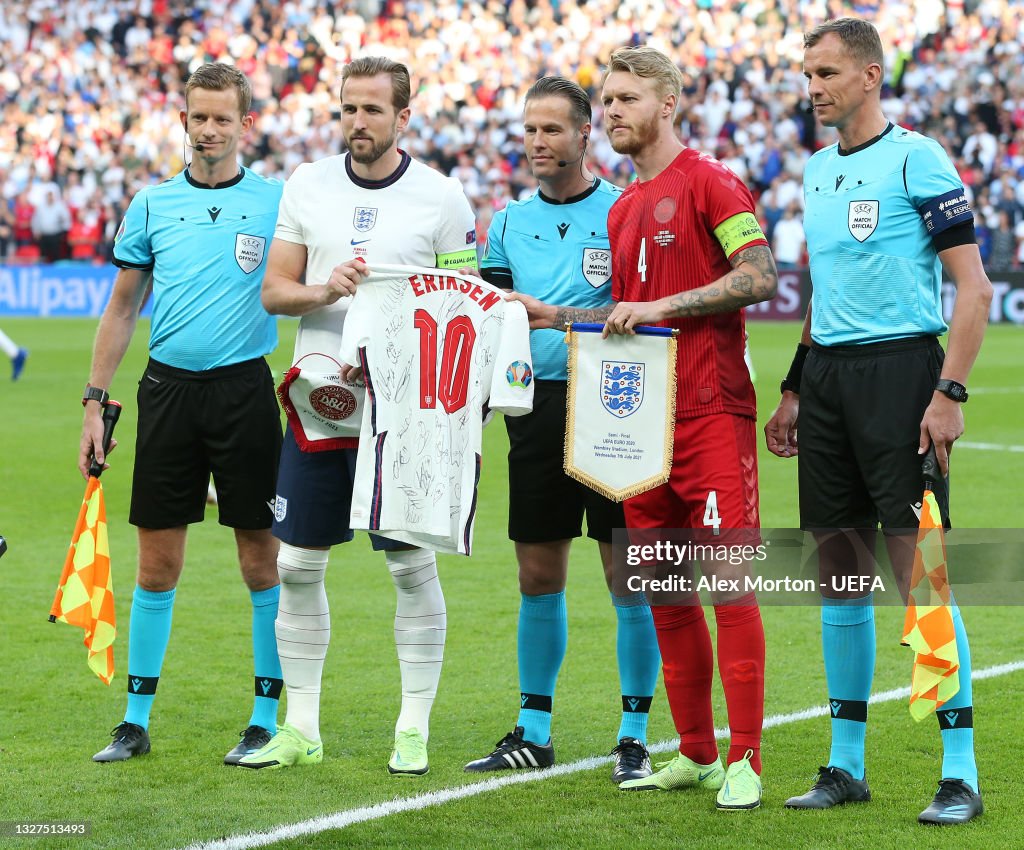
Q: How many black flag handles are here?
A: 2